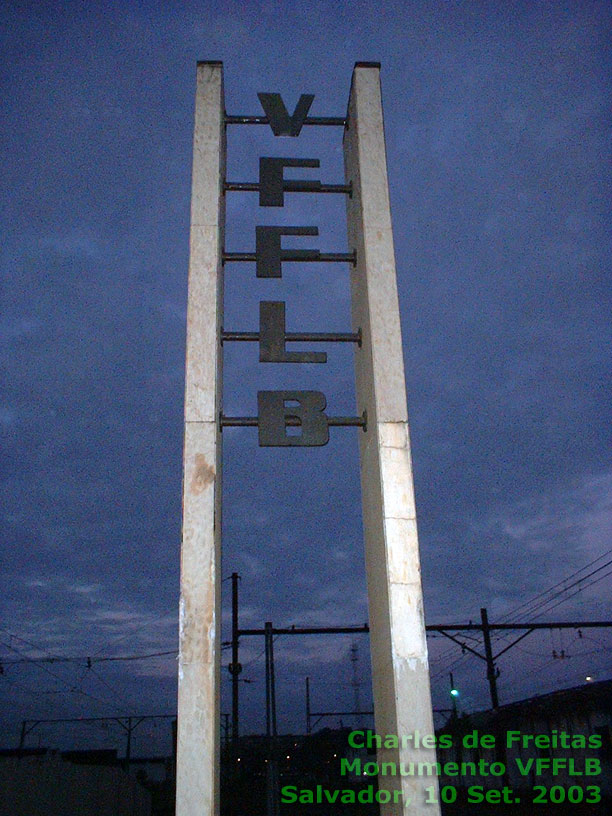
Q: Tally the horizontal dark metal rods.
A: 5